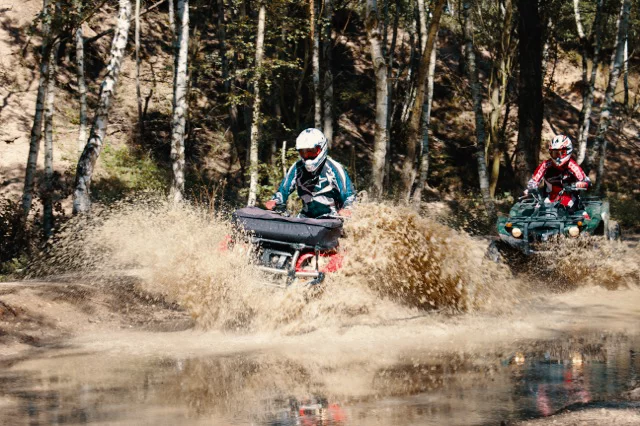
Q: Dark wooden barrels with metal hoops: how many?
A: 0